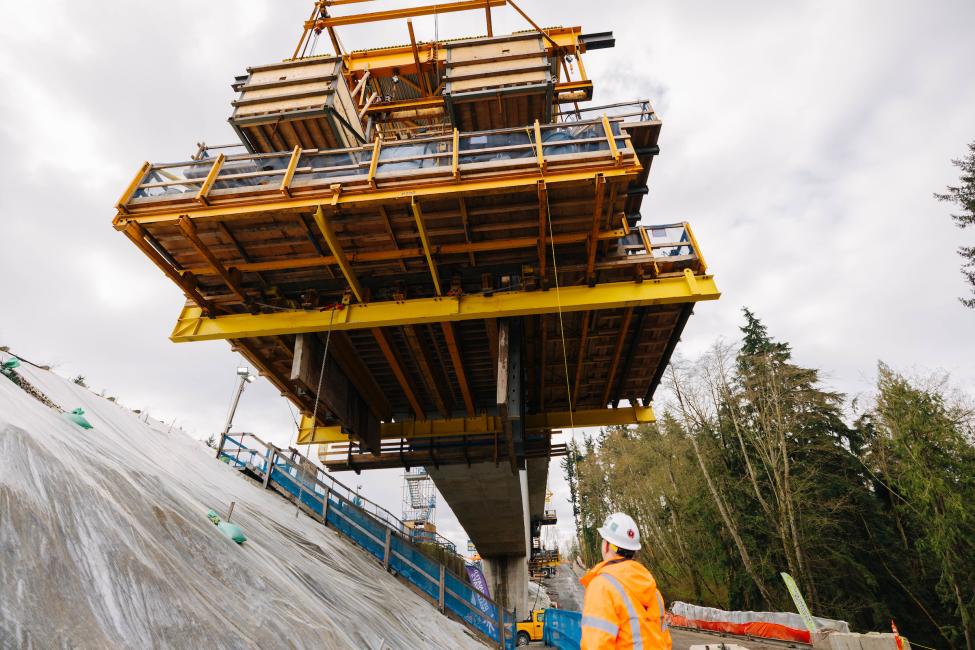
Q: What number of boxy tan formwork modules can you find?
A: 2